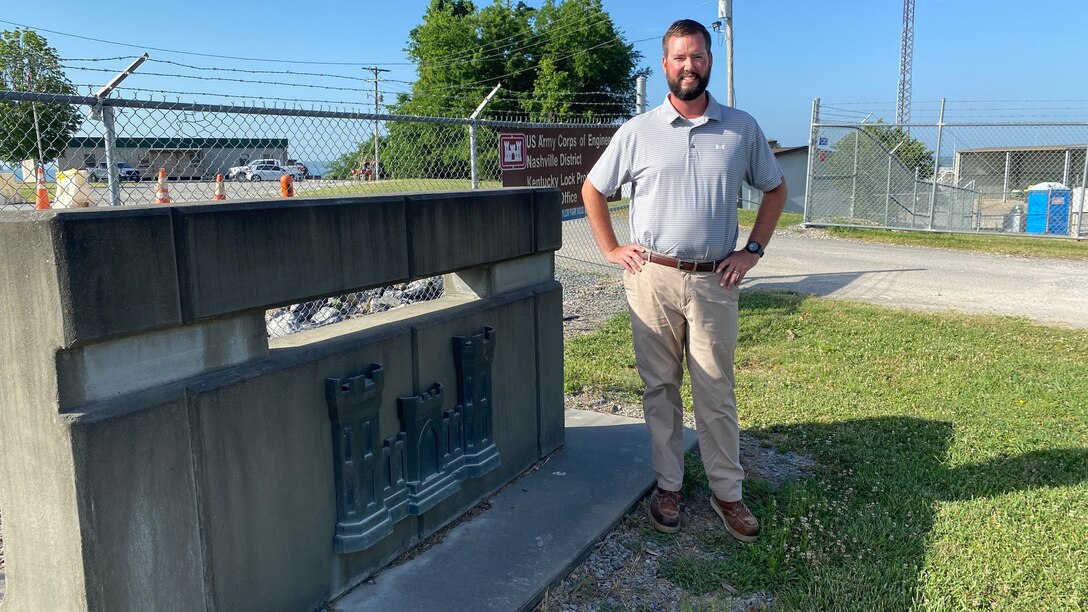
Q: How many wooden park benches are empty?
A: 0